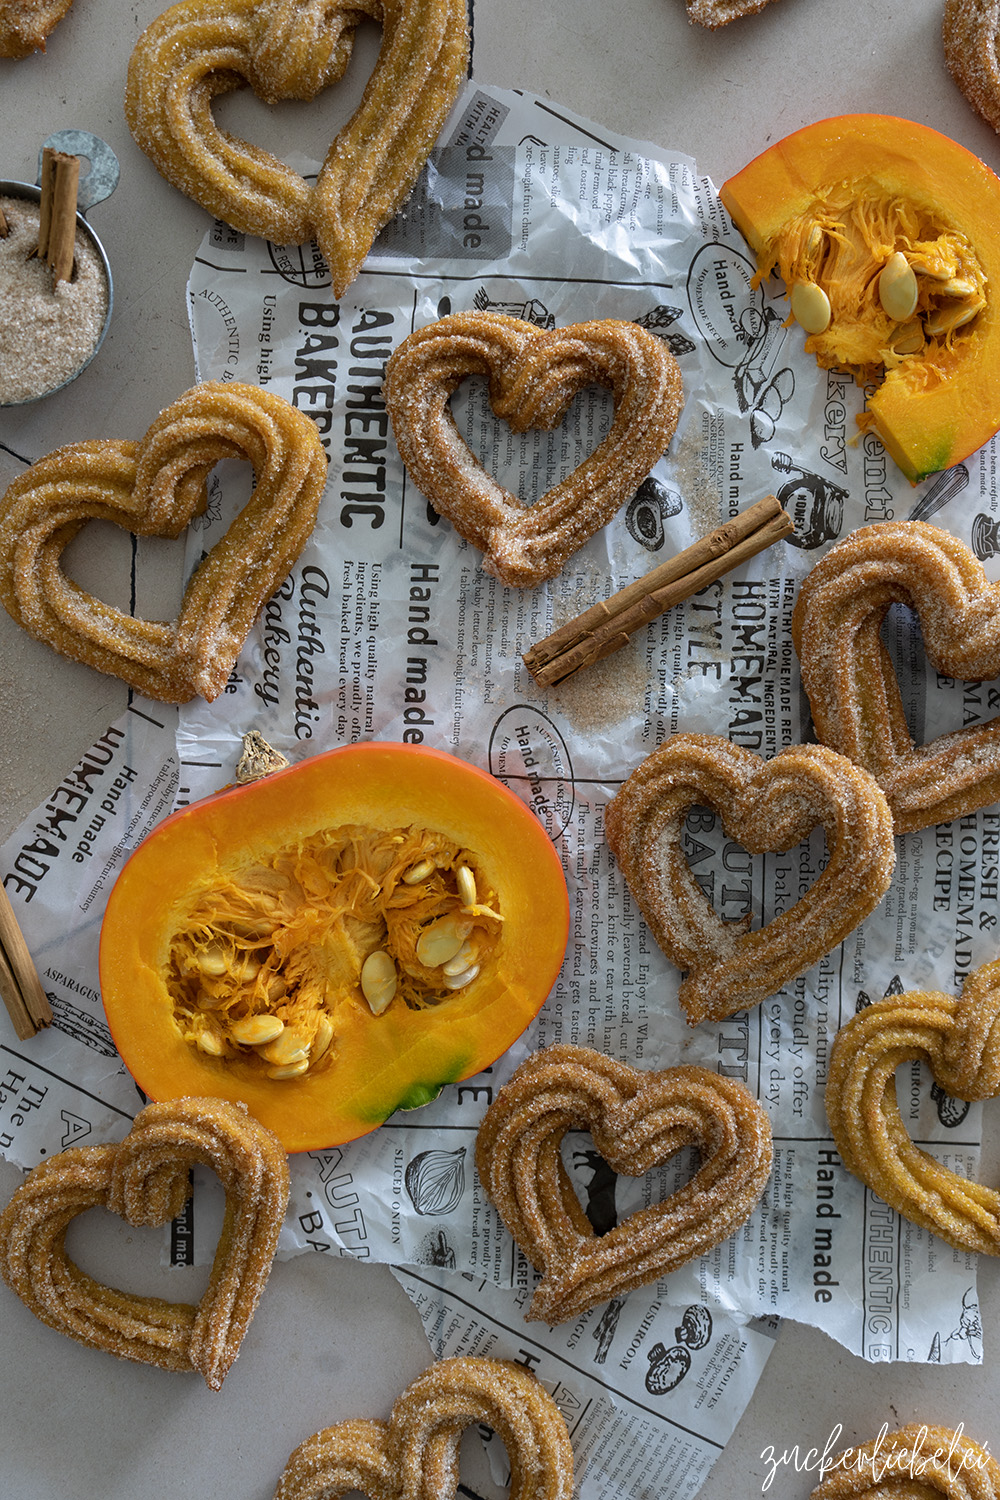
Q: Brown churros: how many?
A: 13